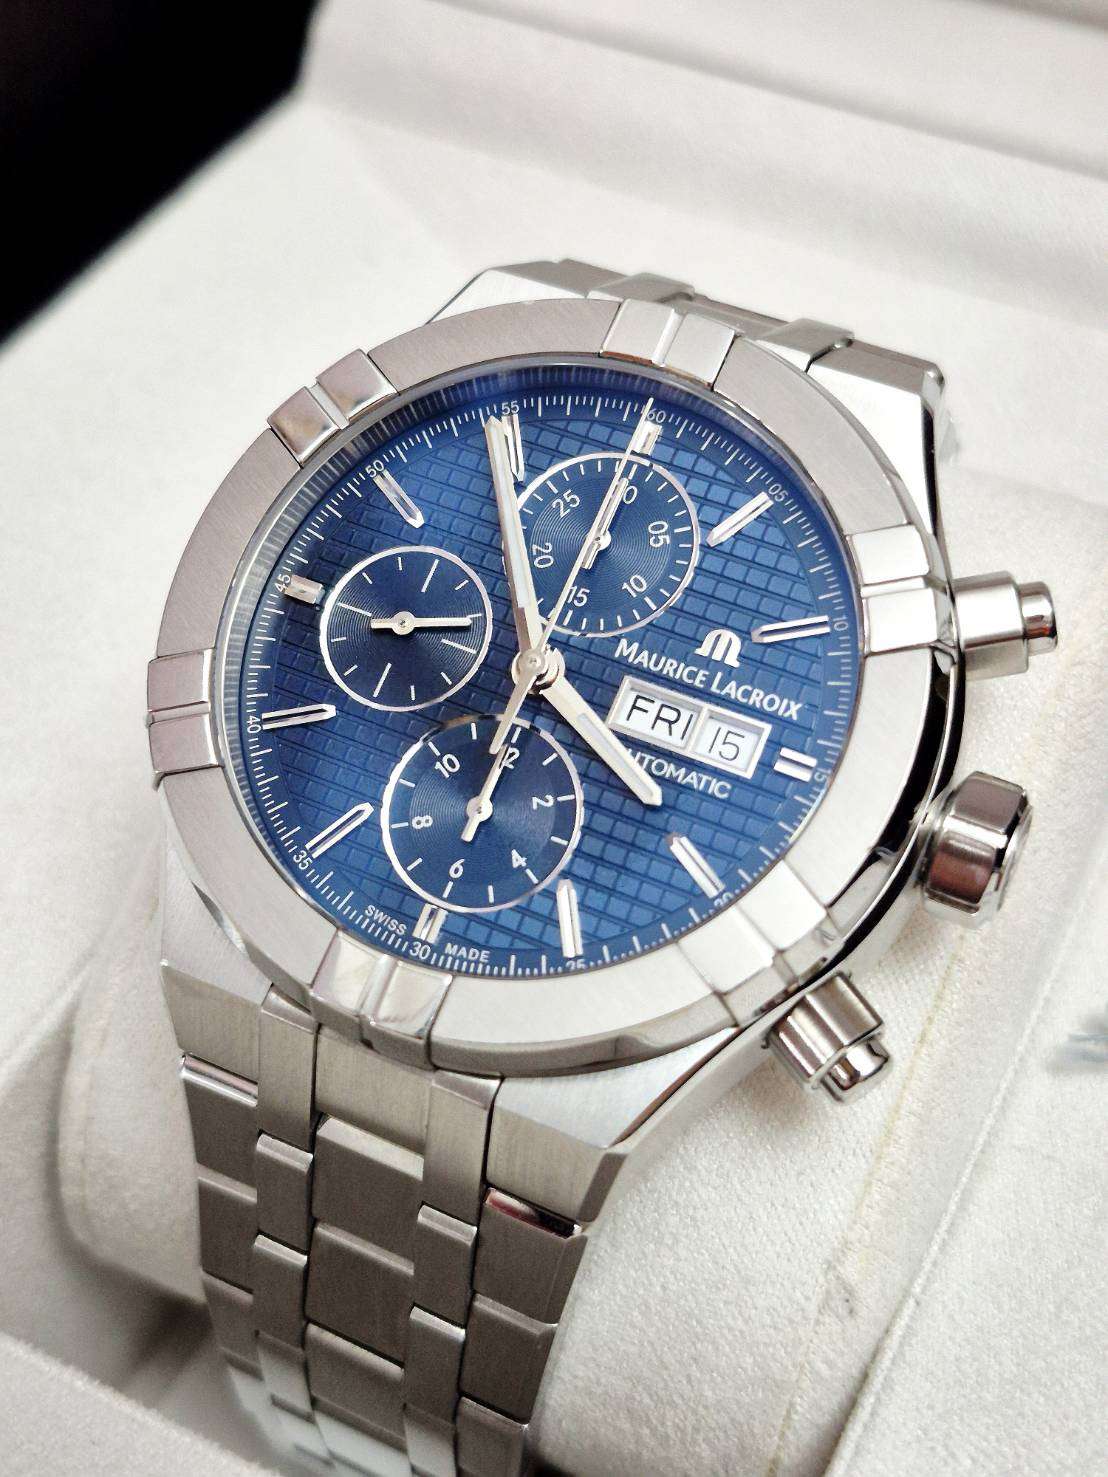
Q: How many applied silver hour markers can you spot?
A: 12